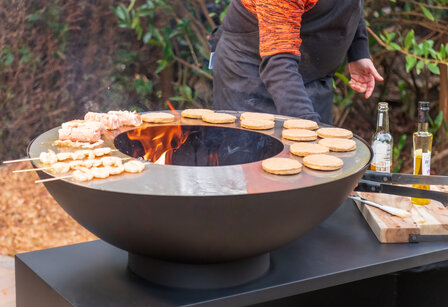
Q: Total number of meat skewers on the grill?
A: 3